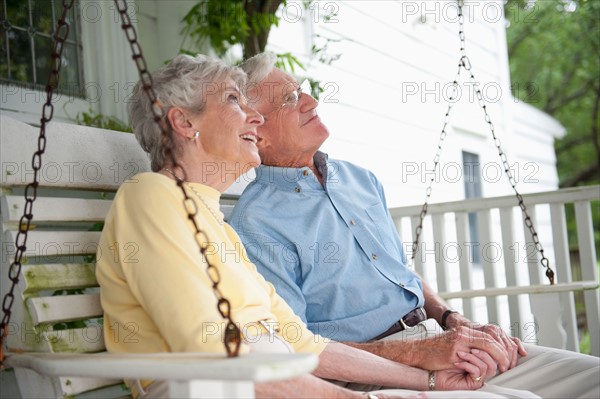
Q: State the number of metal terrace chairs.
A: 0